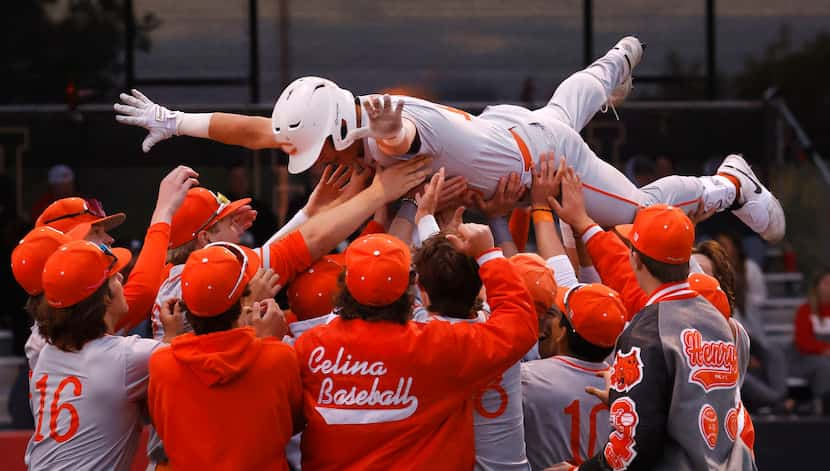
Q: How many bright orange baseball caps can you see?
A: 11